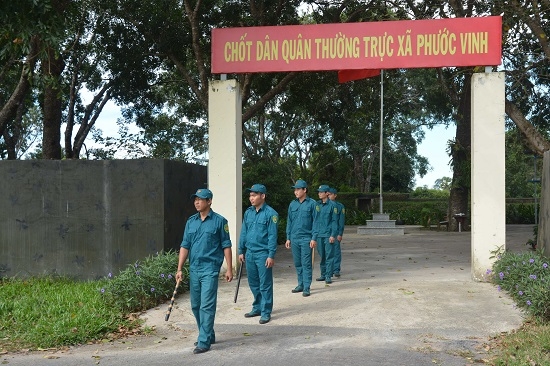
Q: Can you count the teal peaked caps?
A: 5